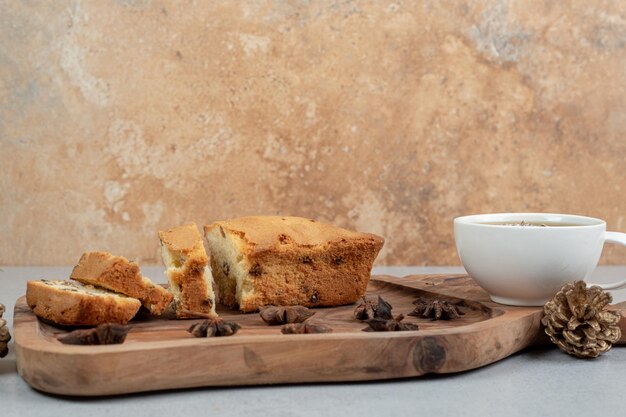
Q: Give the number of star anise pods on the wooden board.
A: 7